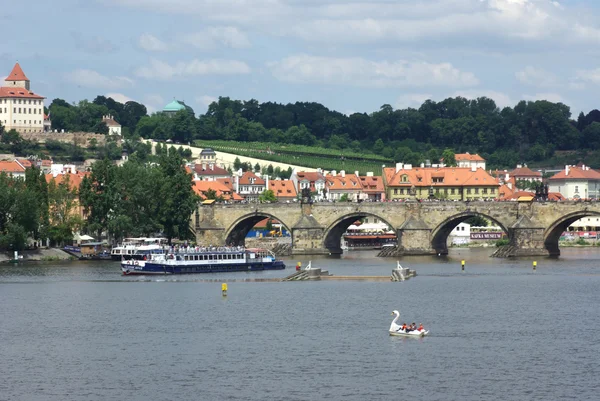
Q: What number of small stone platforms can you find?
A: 2